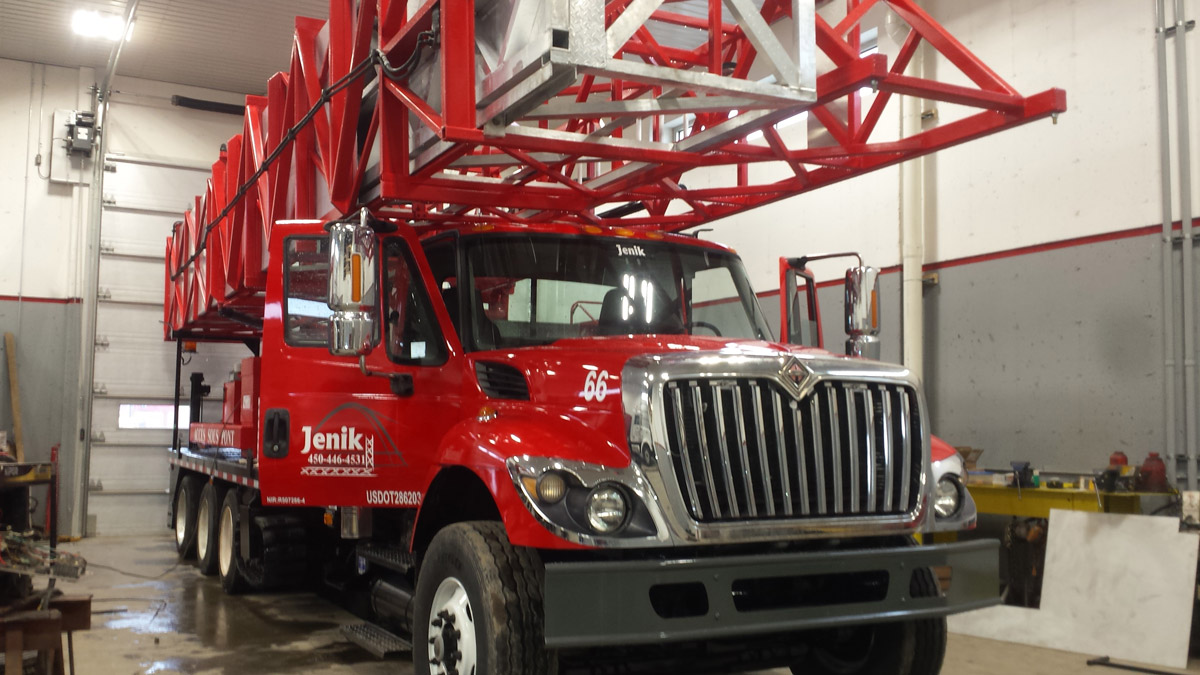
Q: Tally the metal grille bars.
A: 13